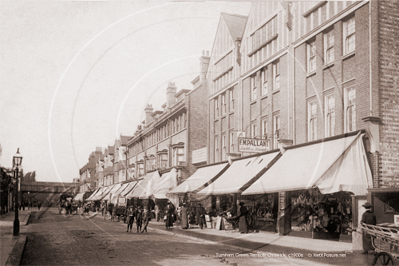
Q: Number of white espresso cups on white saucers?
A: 0